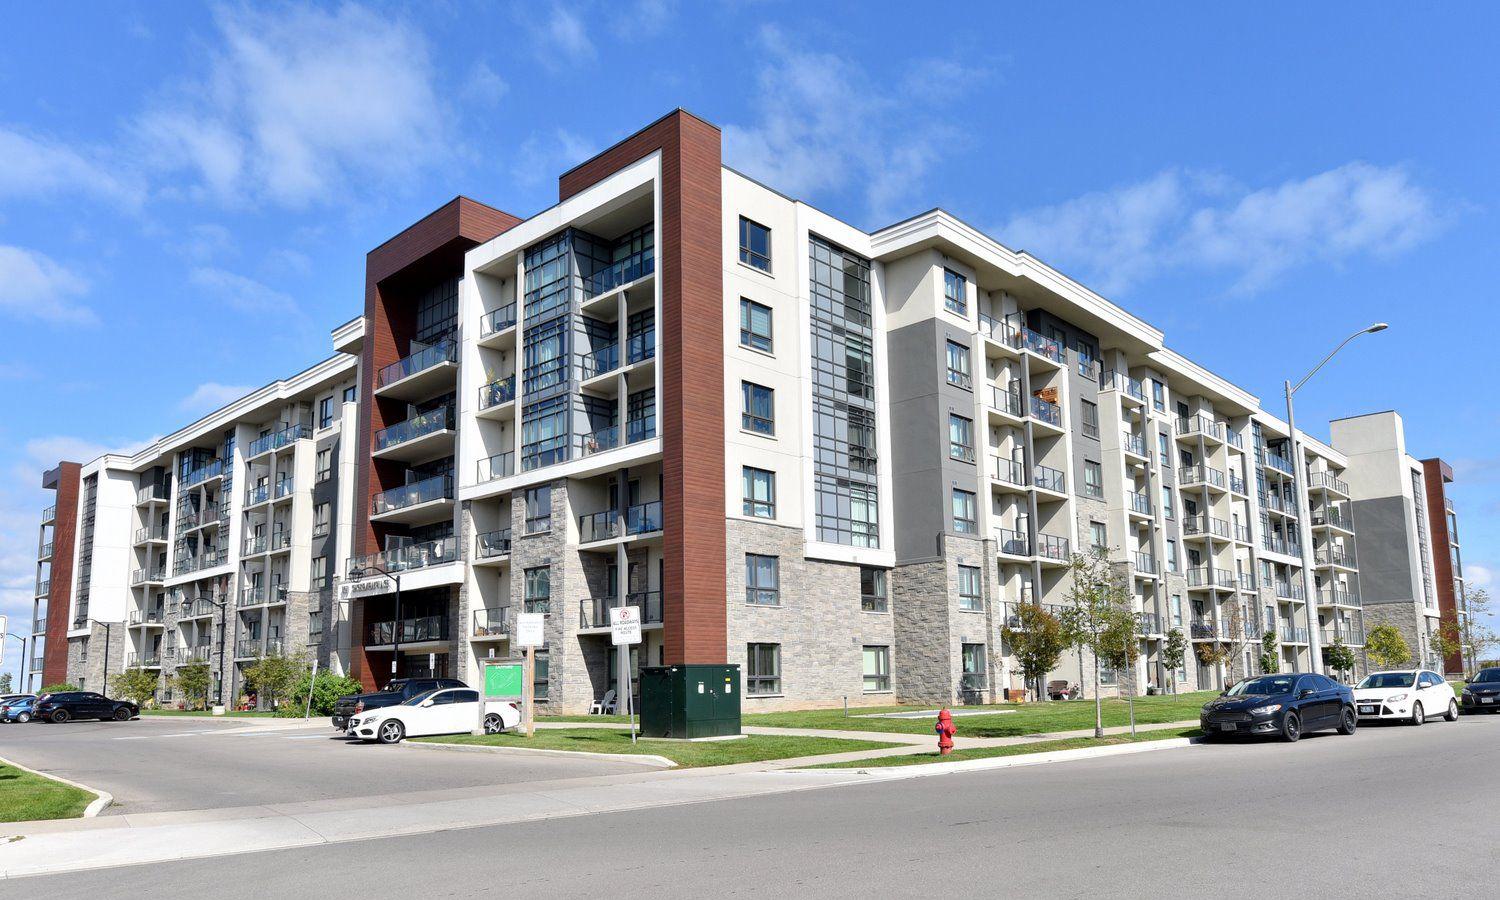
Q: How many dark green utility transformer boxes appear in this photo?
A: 1